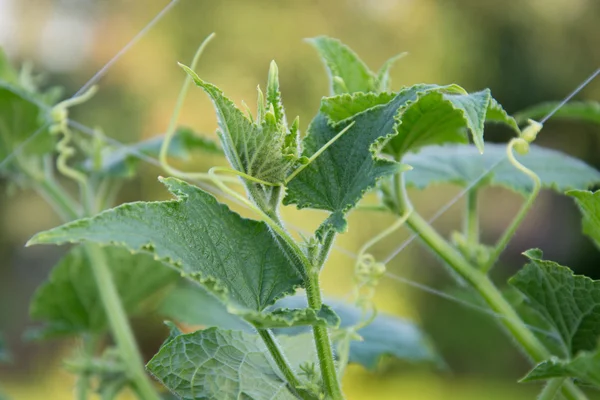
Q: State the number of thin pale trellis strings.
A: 3